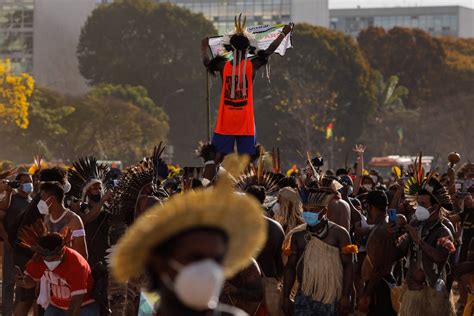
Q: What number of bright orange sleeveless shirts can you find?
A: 1